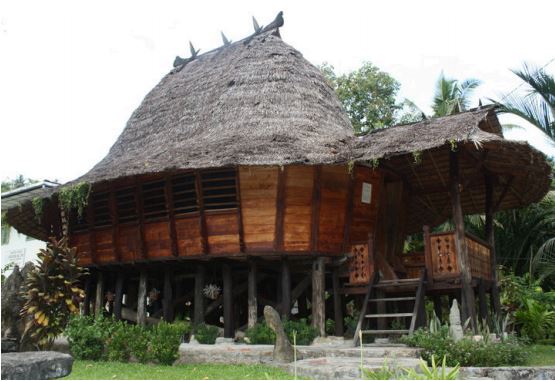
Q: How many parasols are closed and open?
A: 0